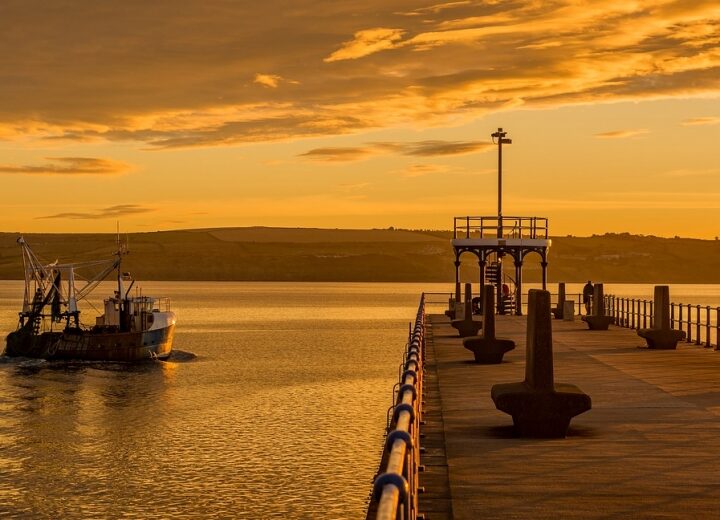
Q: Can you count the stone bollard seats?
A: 7